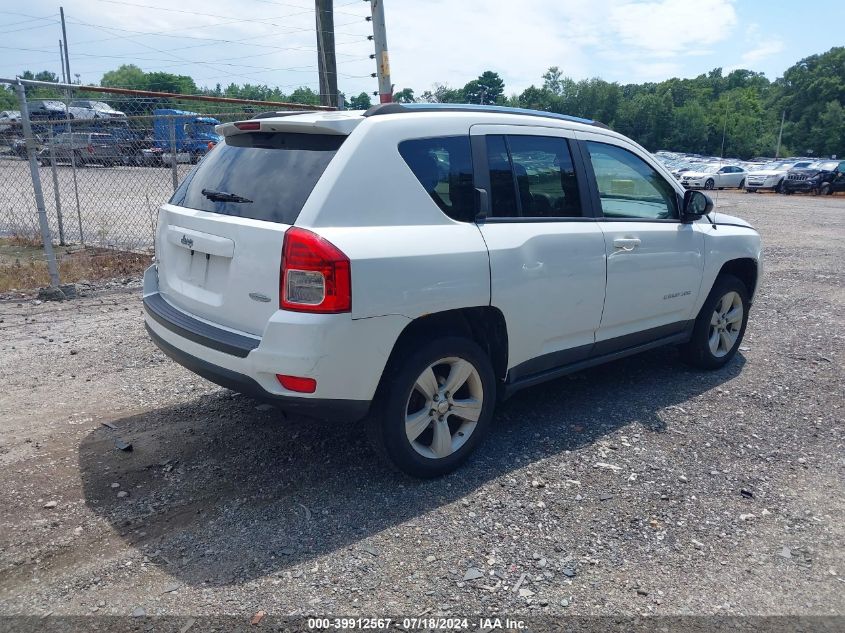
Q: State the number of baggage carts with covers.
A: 0